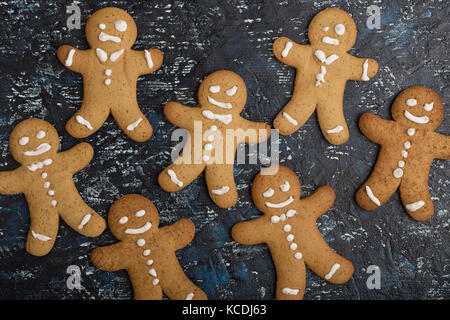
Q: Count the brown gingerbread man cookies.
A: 7